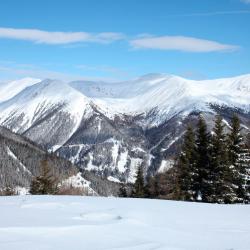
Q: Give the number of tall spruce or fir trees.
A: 4